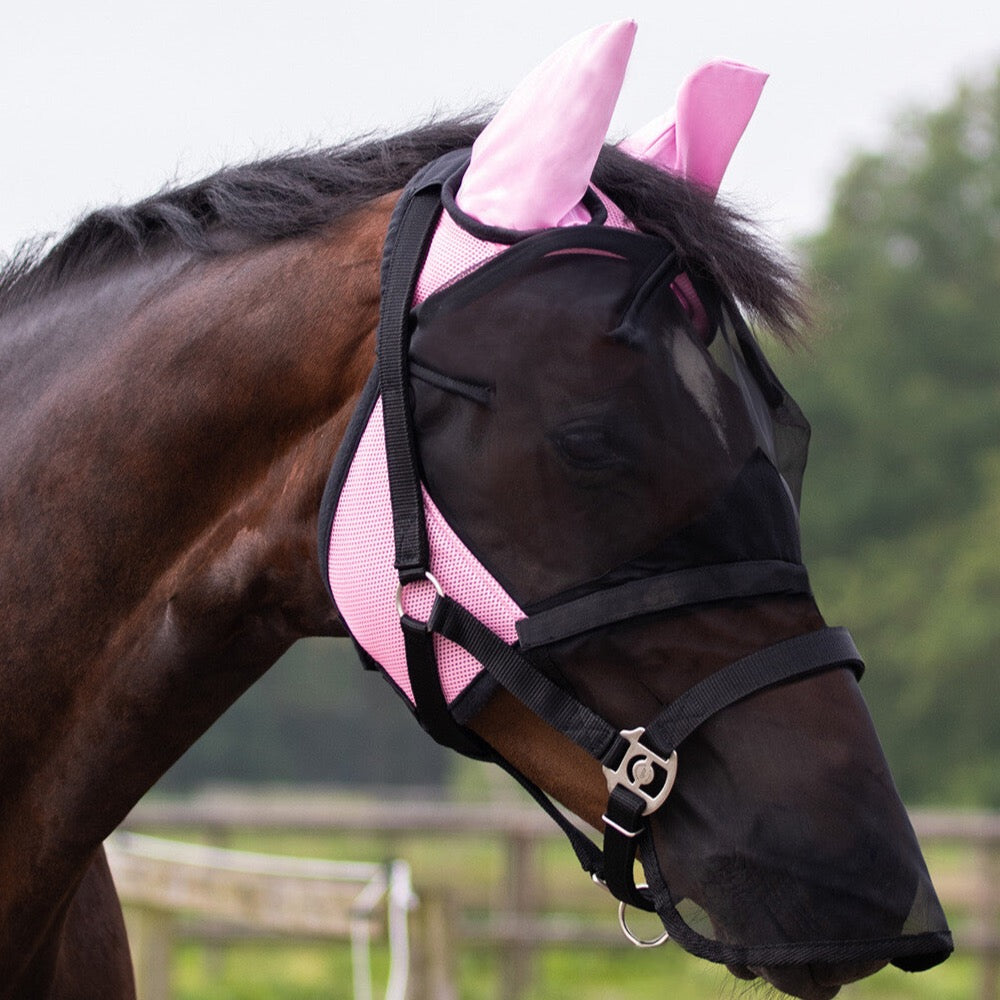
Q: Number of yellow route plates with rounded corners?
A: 0